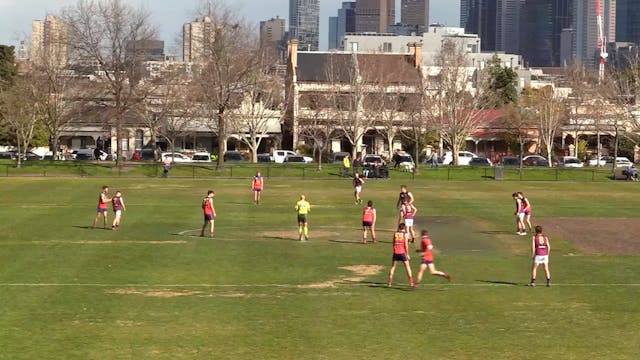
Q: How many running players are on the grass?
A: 1